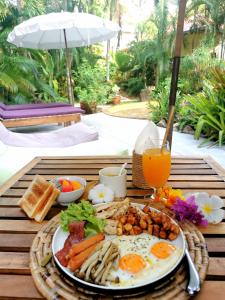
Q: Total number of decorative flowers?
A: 4